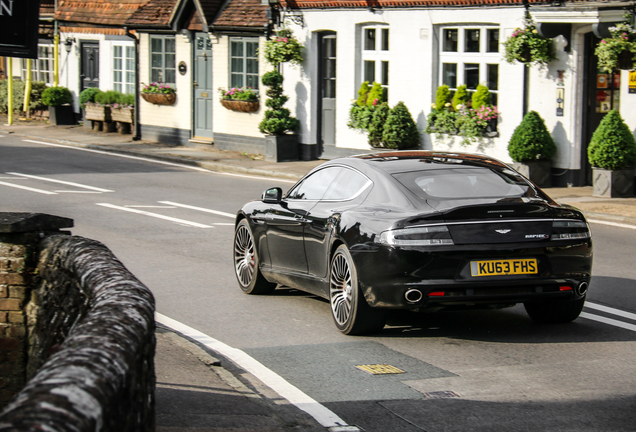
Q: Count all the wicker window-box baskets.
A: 2